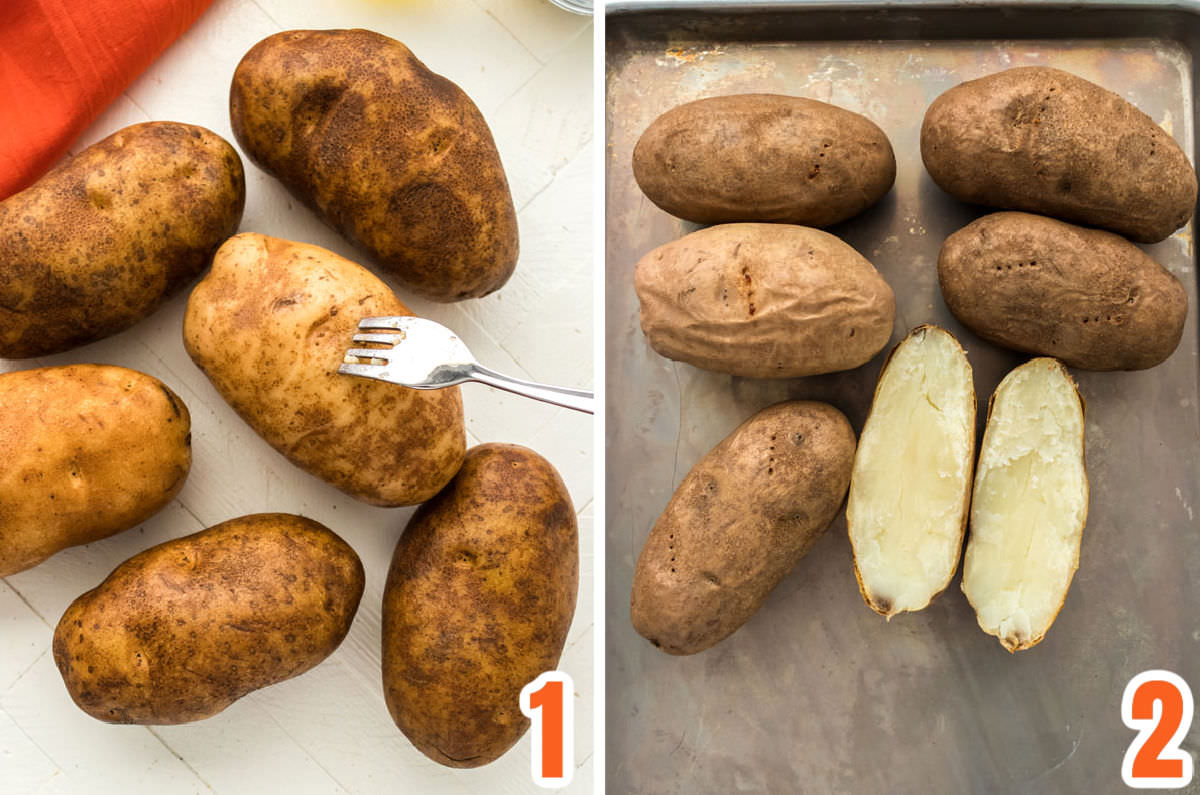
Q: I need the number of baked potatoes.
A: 6